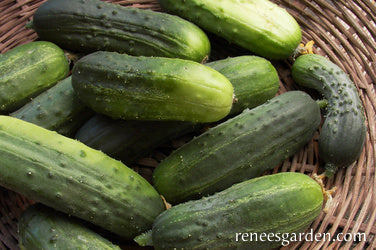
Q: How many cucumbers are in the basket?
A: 11